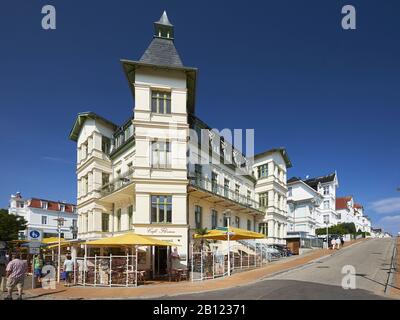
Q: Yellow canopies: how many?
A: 3